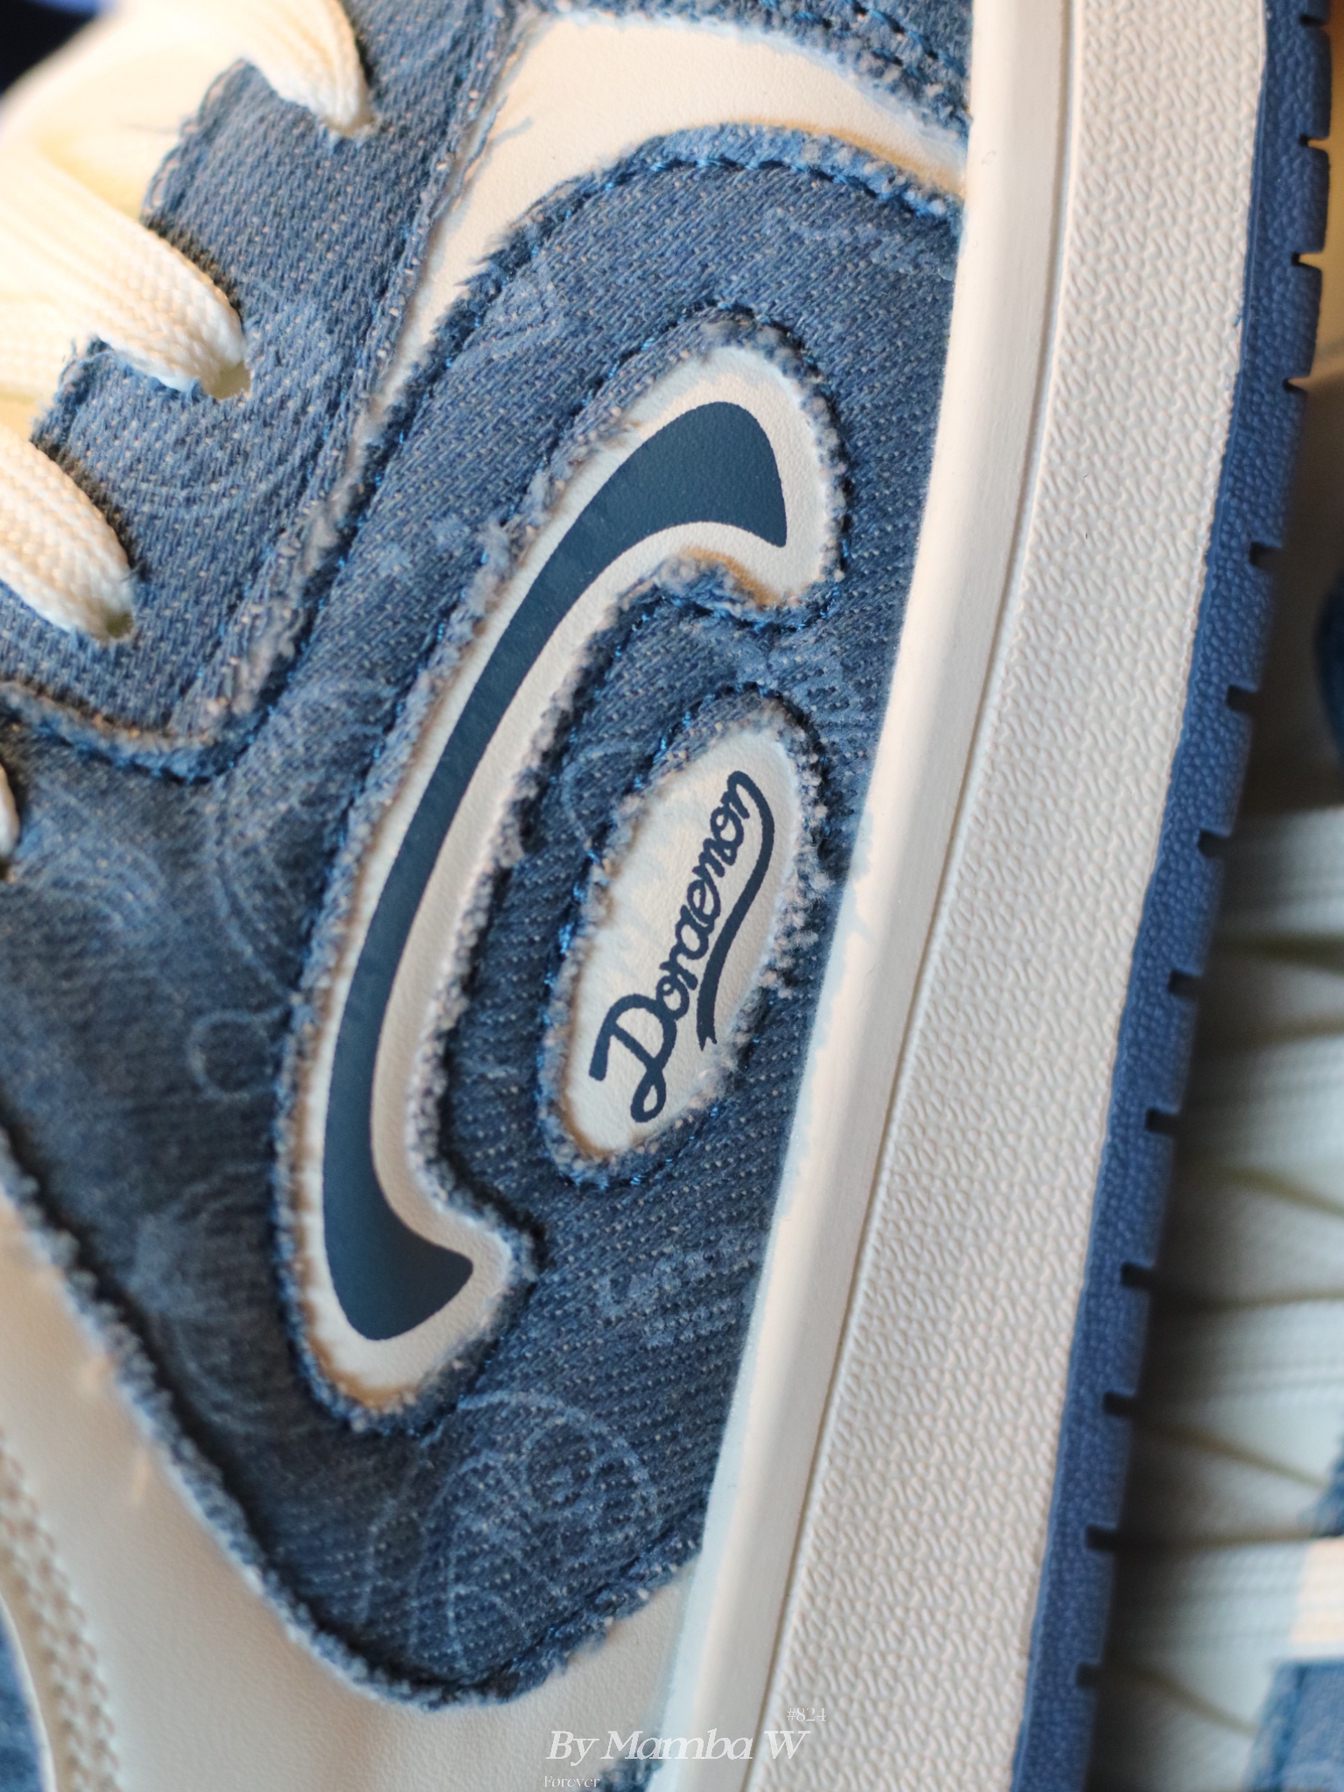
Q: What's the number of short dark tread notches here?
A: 13